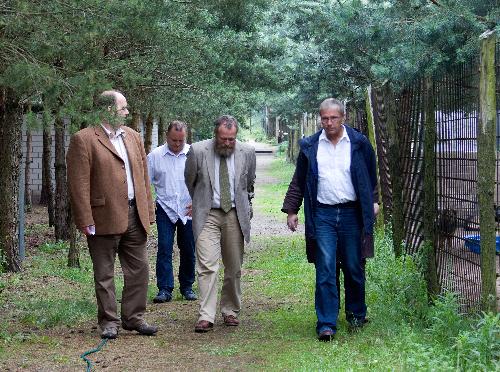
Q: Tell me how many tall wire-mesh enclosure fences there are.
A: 1